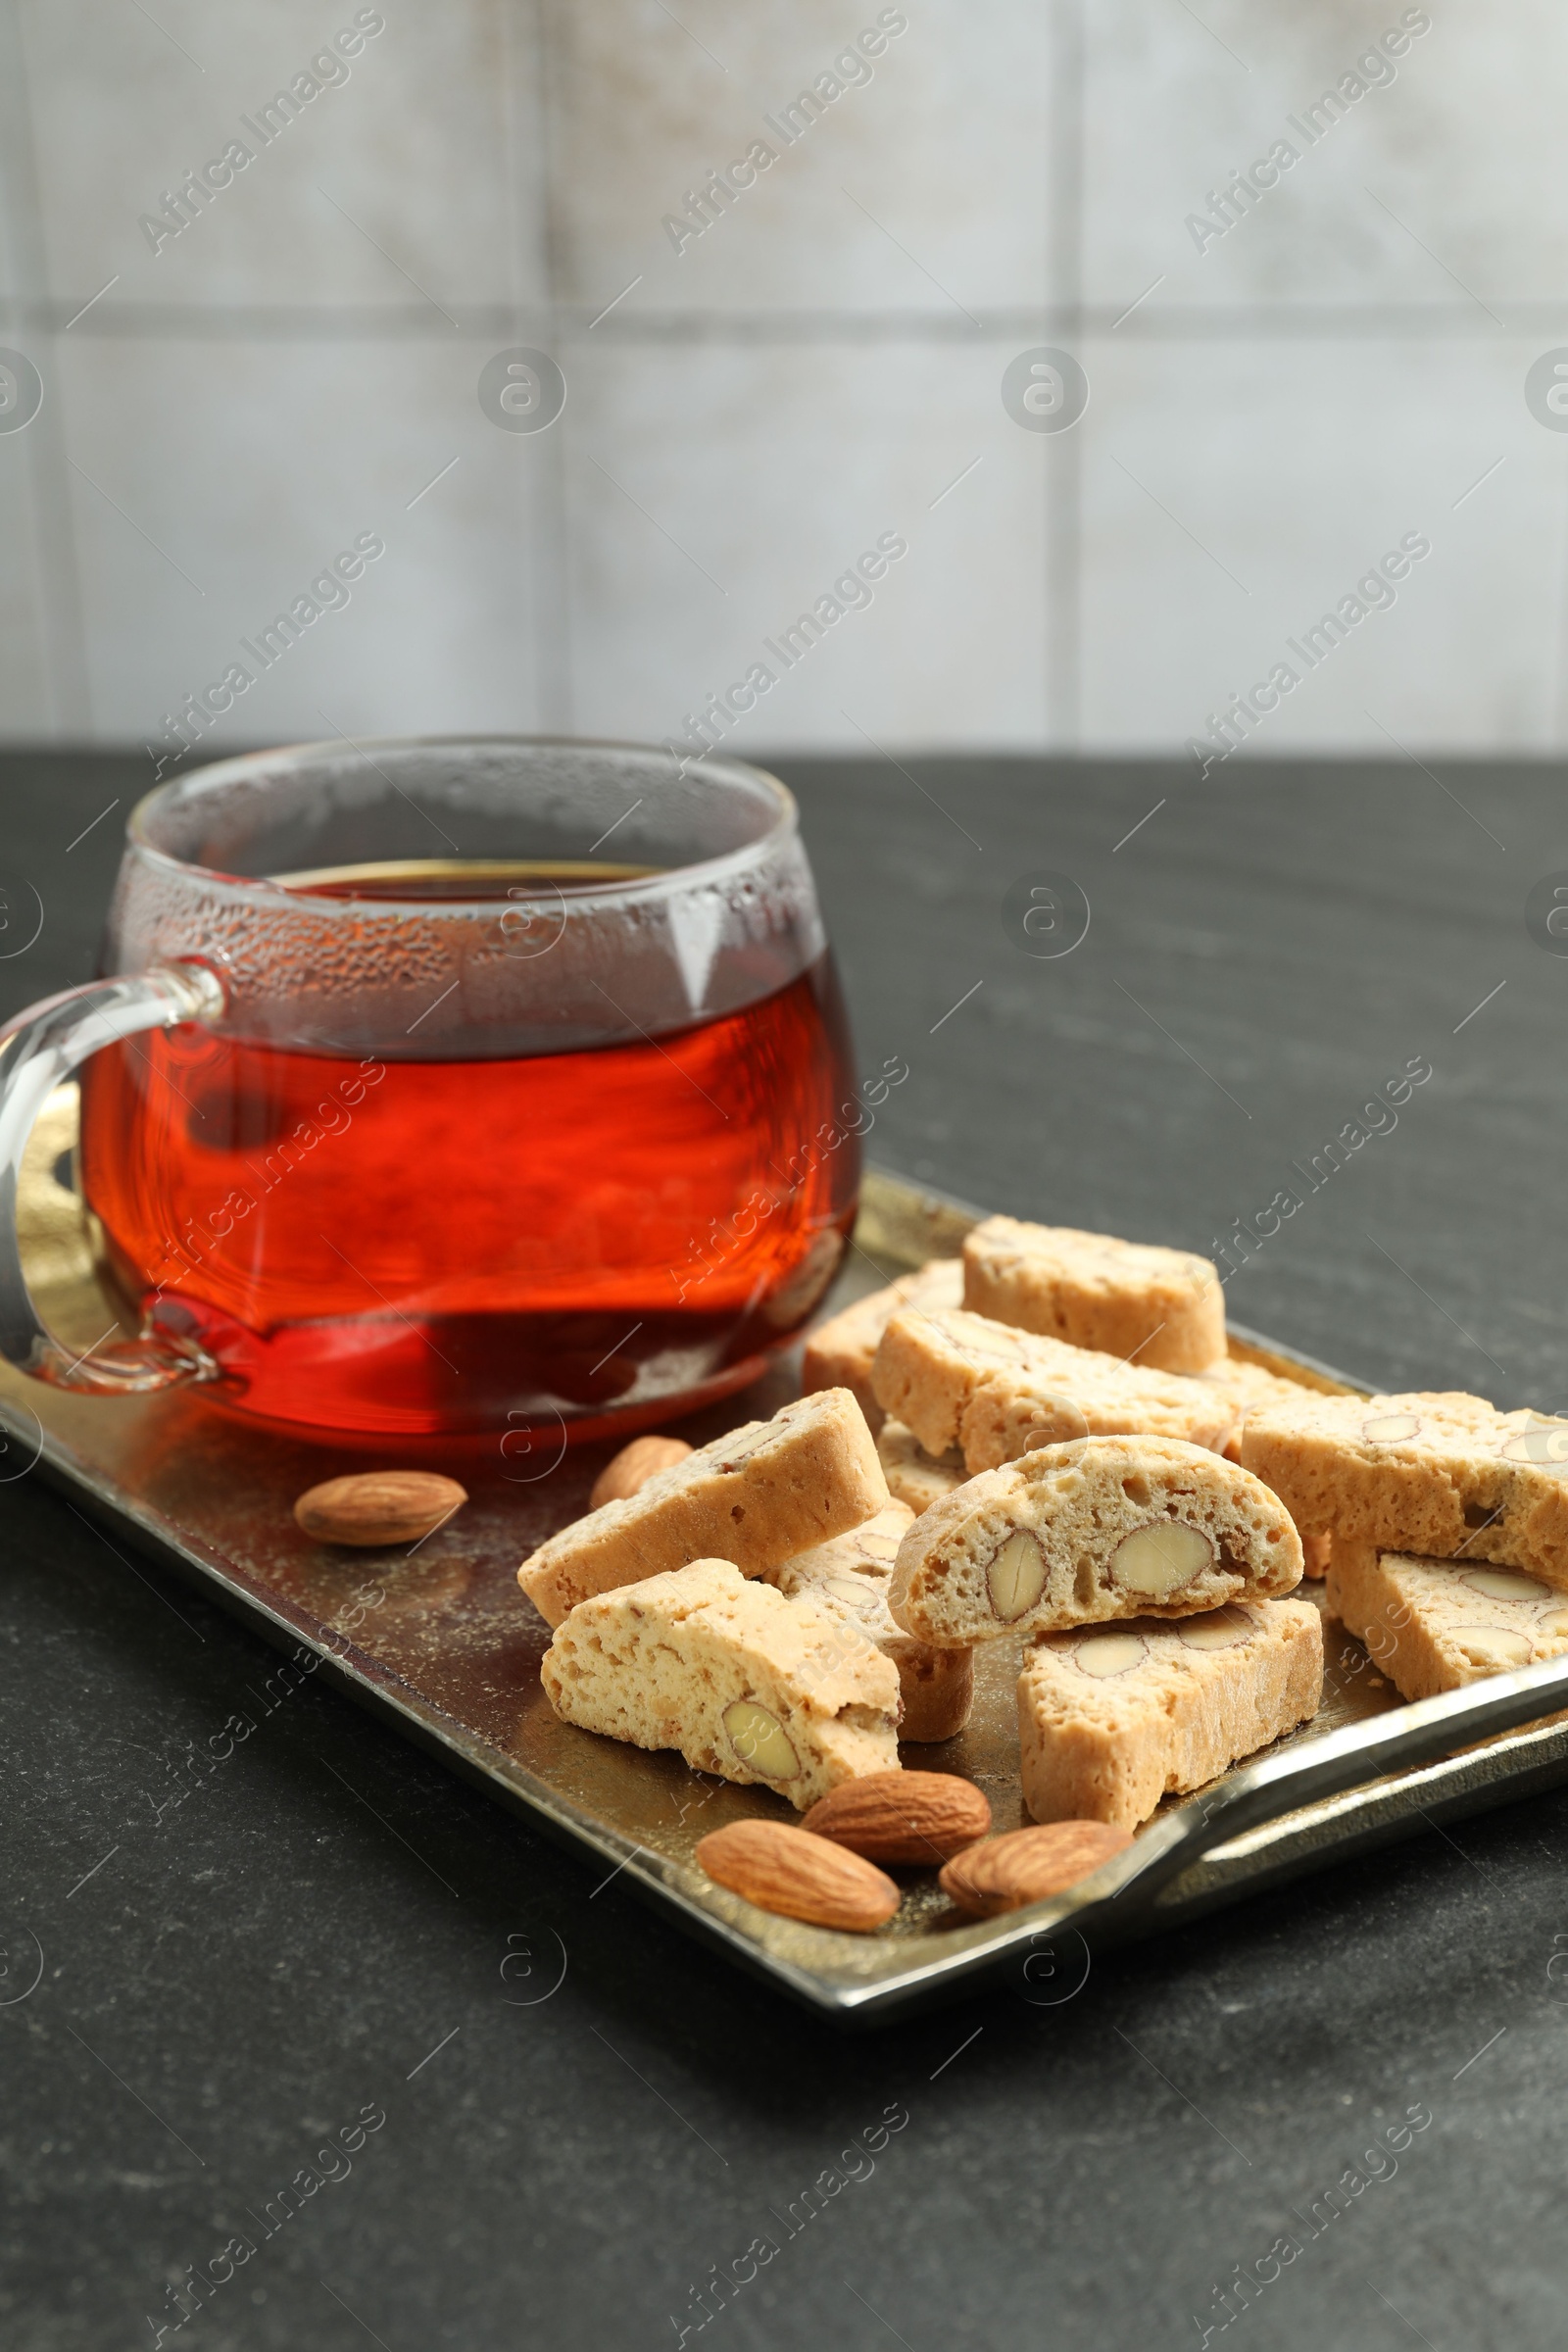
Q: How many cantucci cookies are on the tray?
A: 12